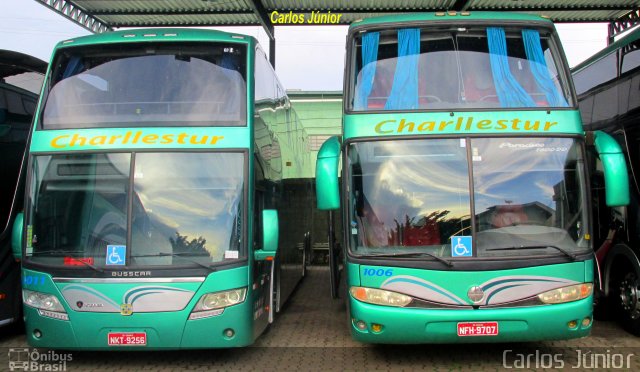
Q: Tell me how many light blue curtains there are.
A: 4